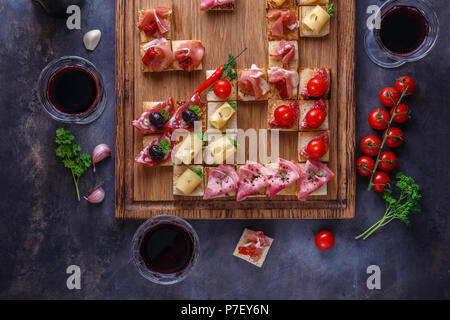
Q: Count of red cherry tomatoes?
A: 15